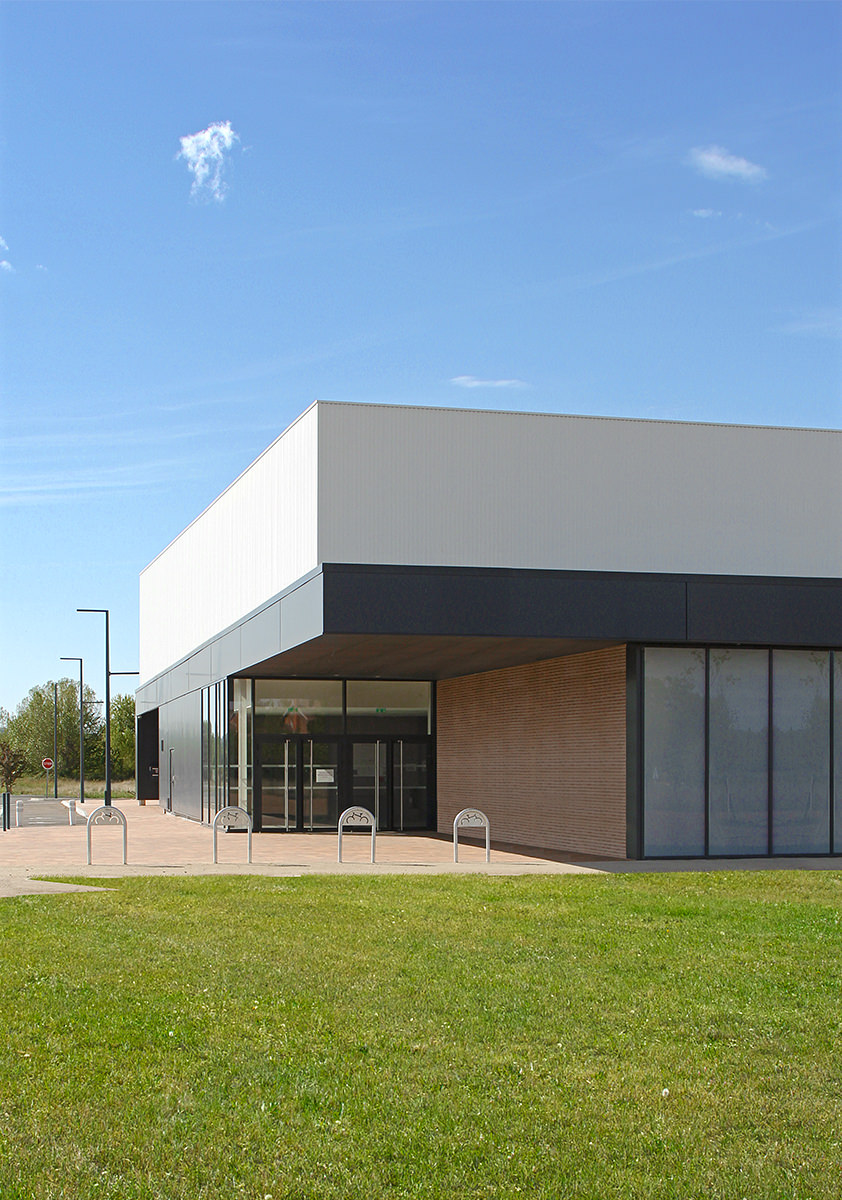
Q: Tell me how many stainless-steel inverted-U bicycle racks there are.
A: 4